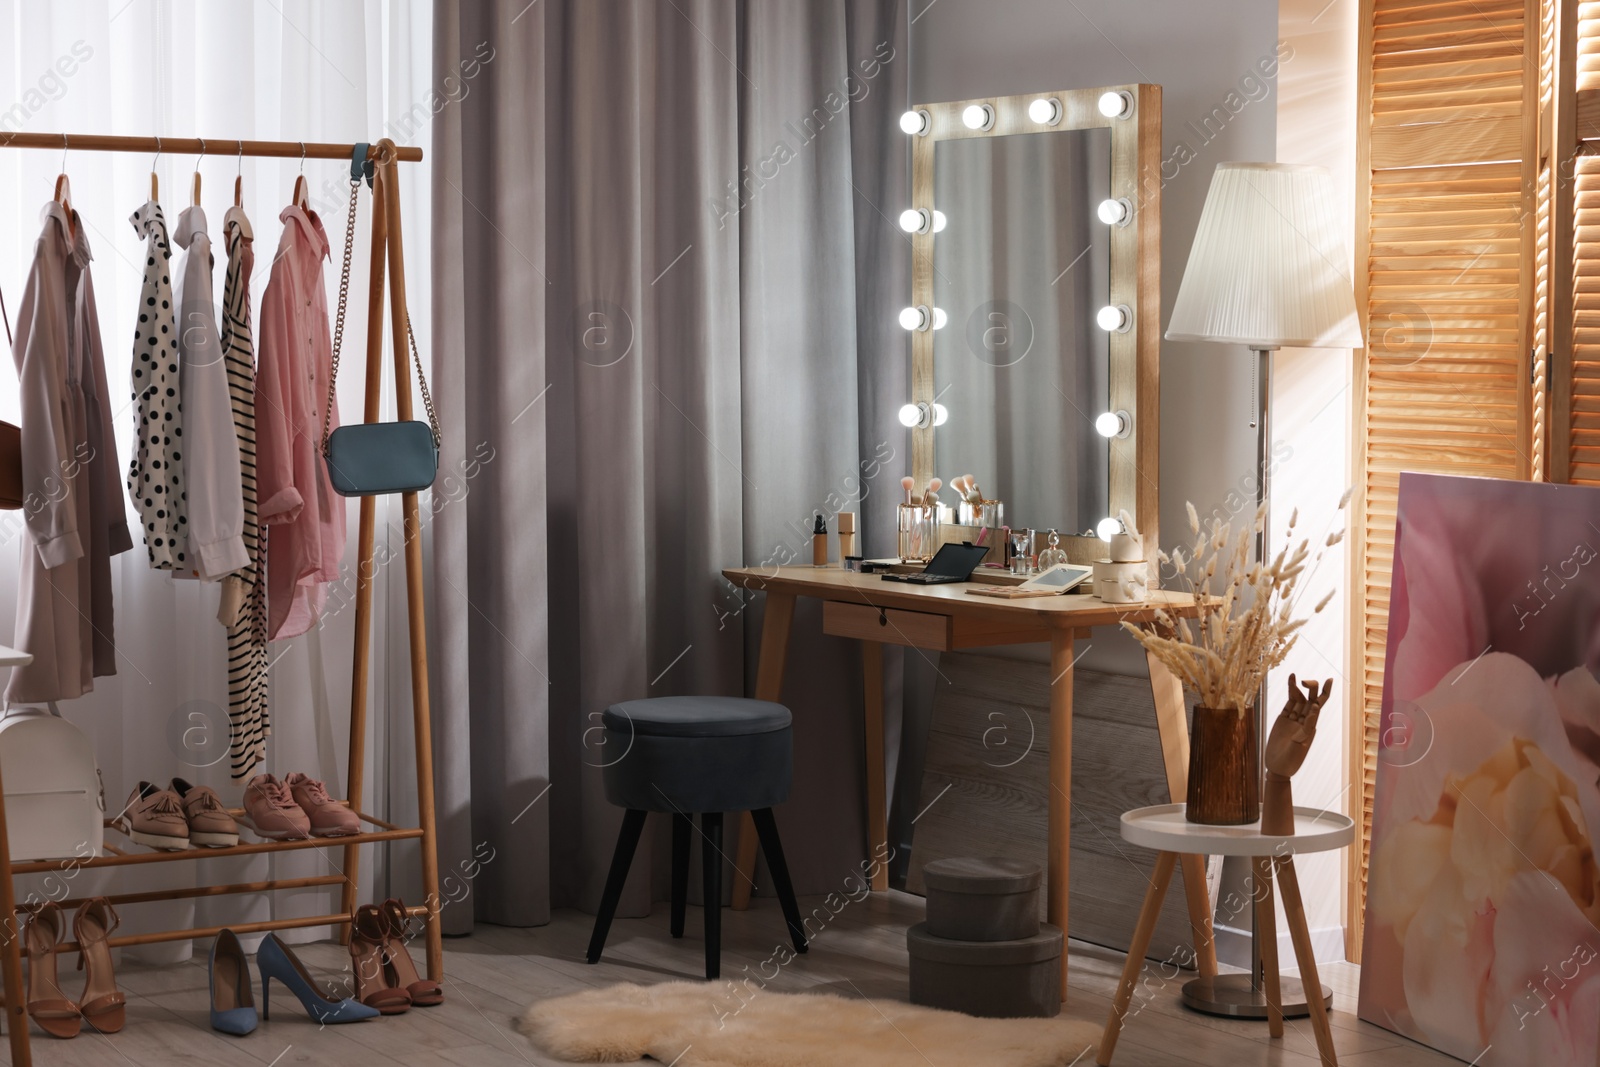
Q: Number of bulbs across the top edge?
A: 4